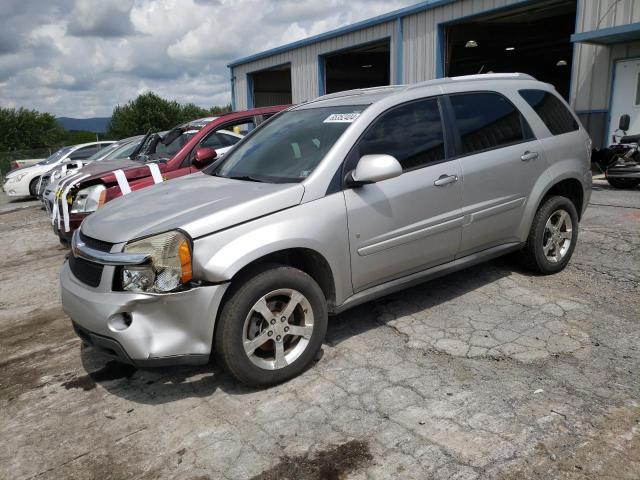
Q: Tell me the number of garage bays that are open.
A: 3